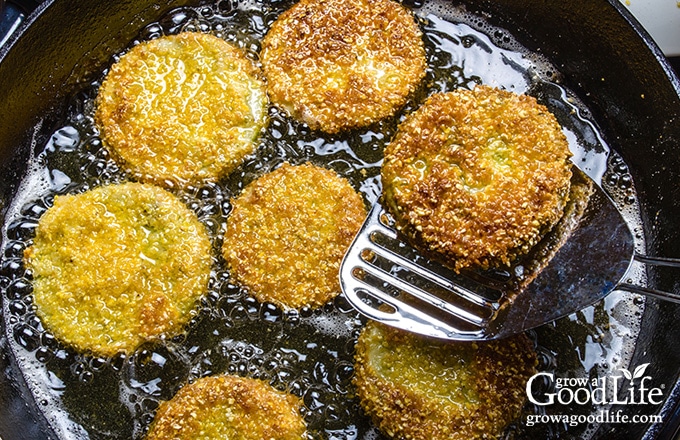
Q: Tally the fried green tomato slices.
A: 7